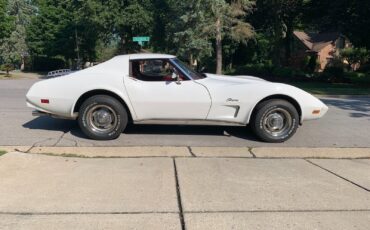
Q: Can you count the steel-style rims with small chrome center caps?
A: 2